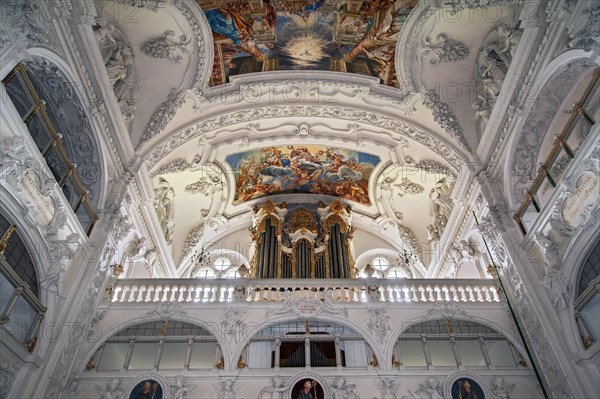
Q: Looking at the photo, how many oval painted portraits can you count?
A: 3